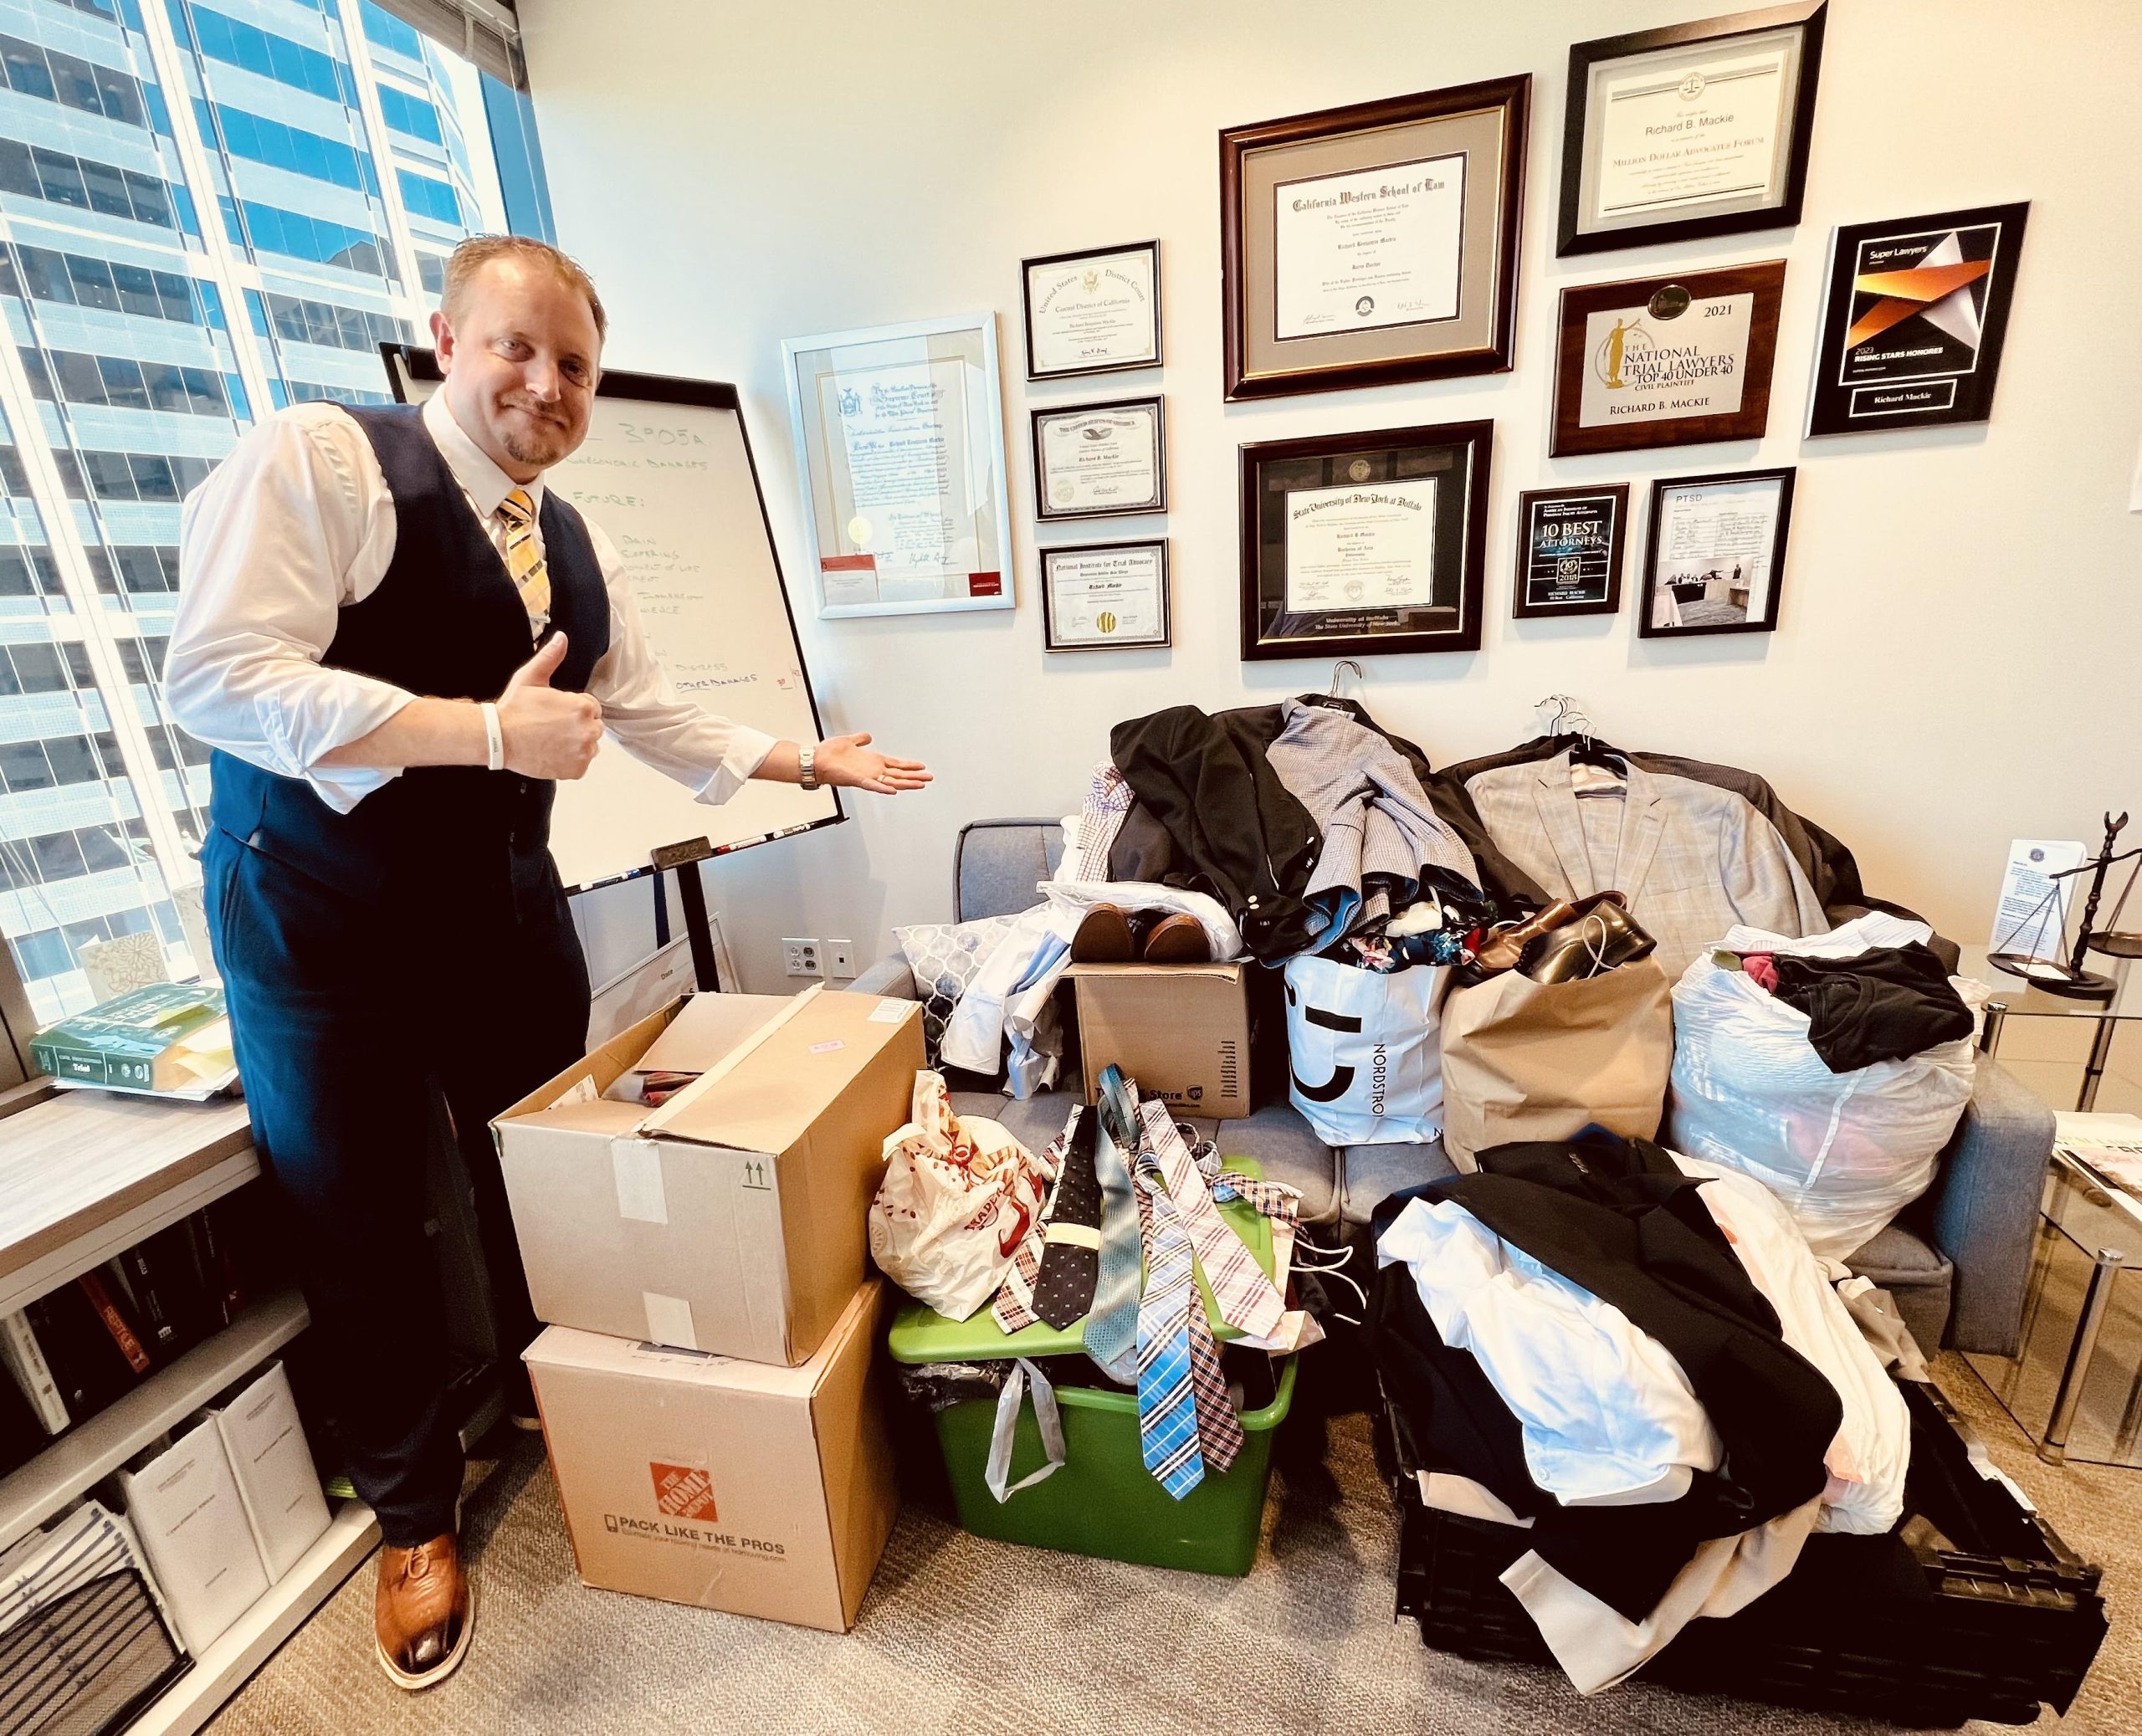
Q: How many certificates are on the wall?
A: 11